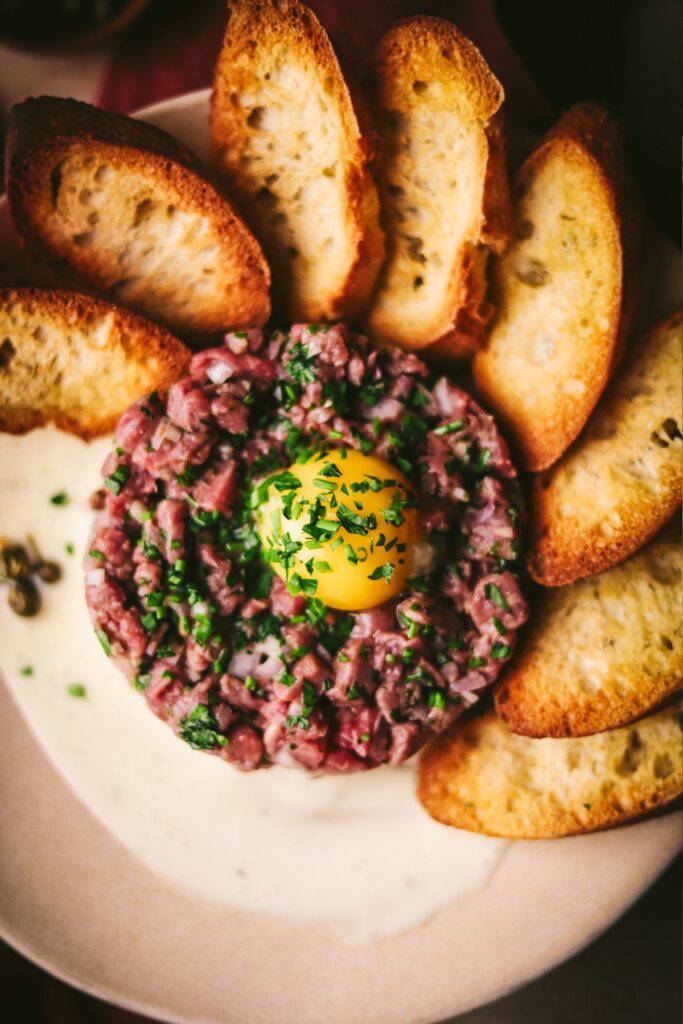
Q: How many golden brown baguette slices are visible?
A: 8